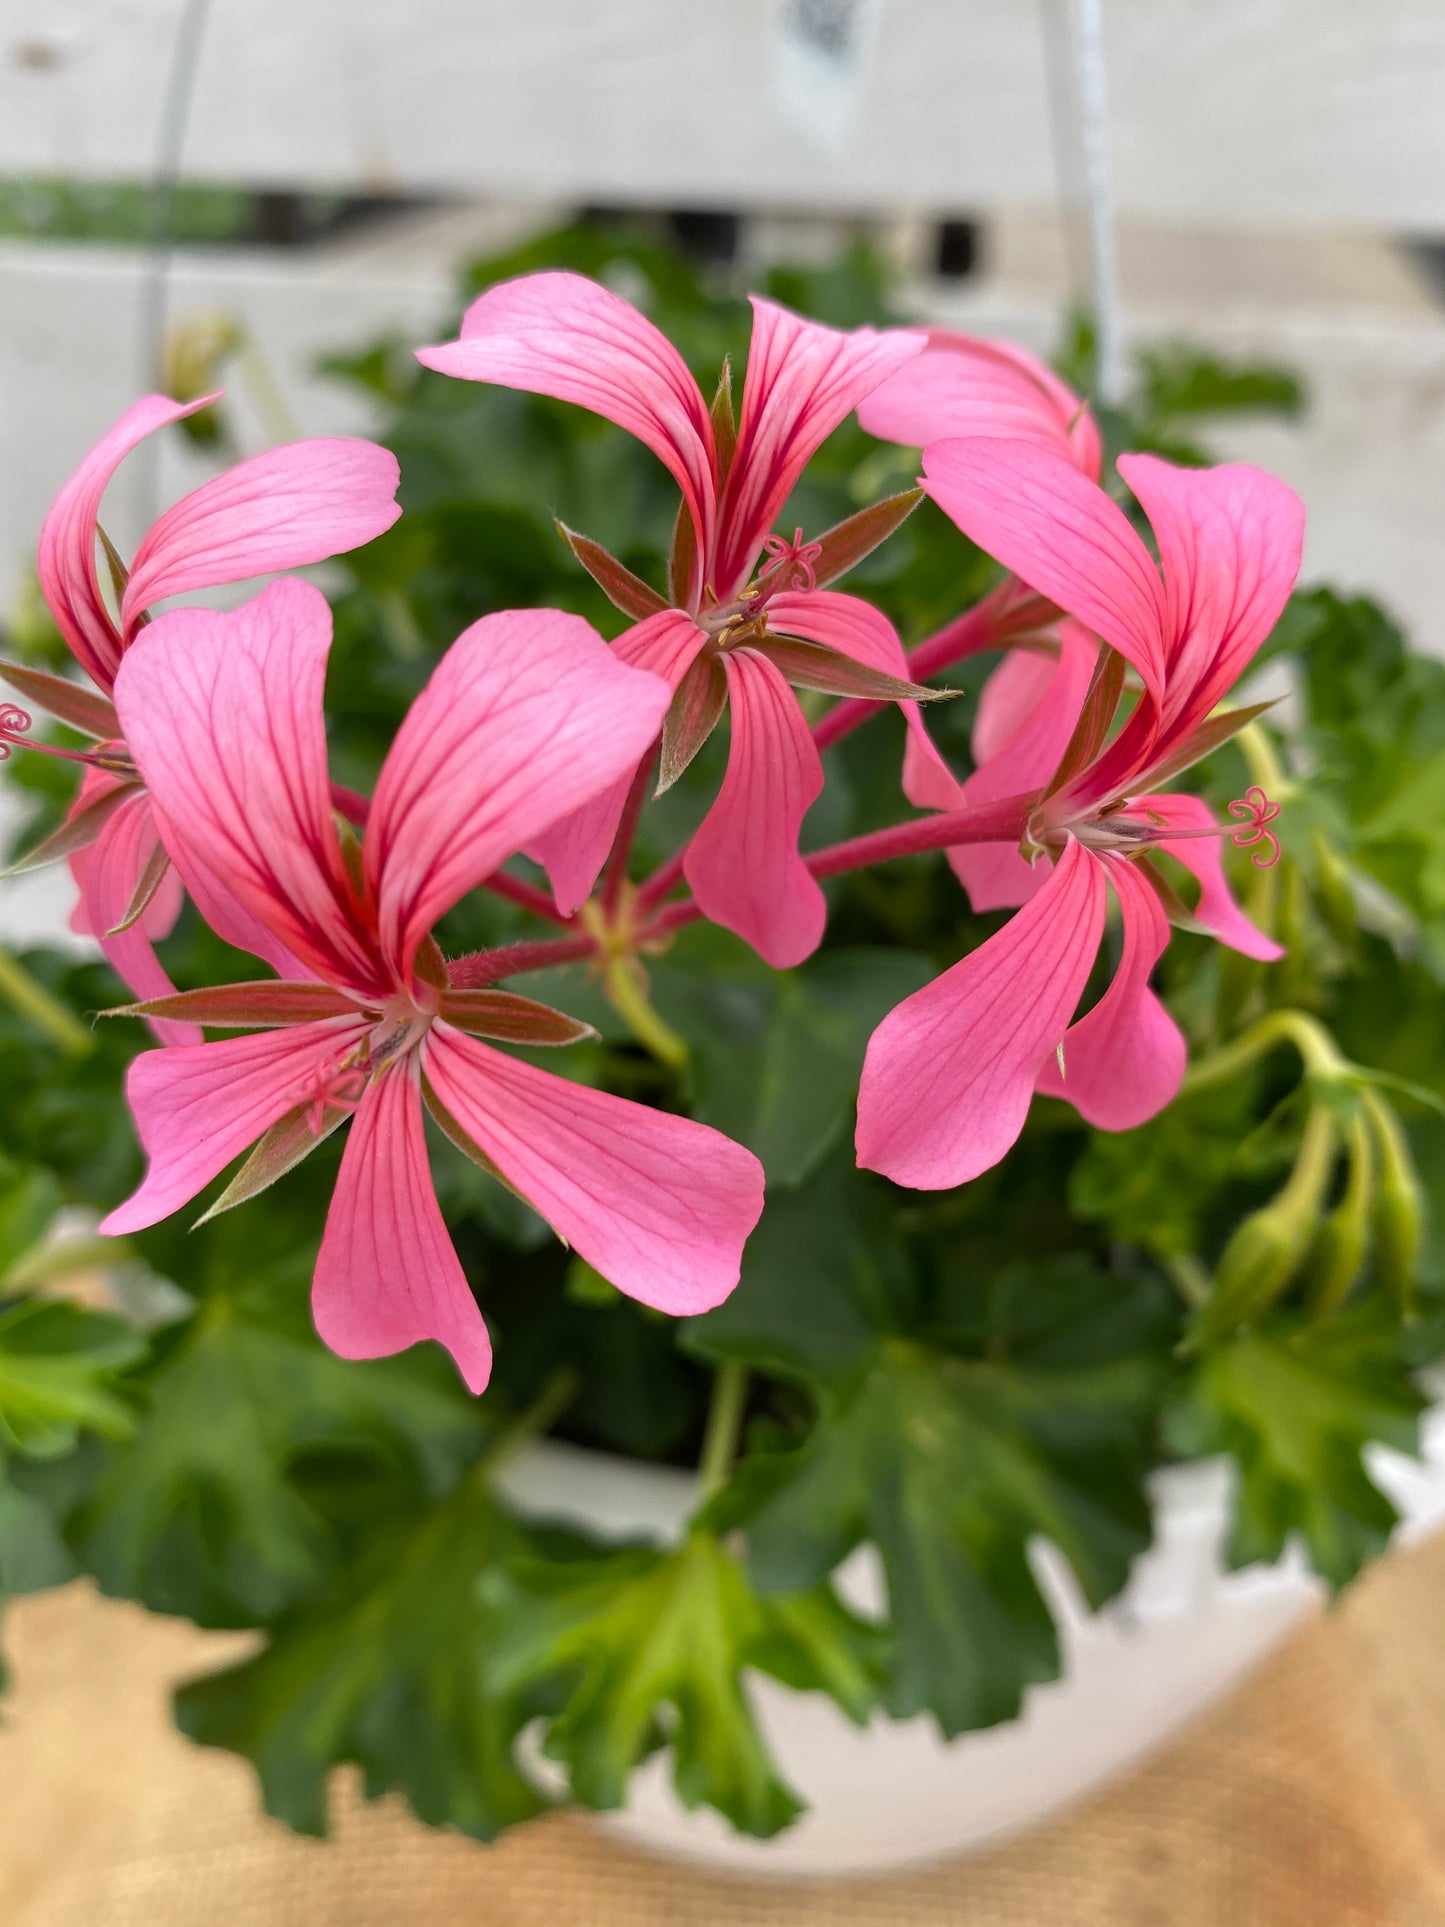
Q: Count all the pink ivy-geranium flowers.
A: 5